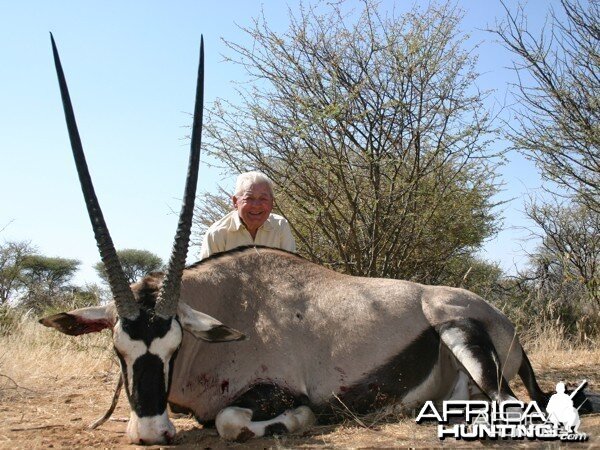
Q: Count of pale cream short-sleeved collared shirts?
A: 1